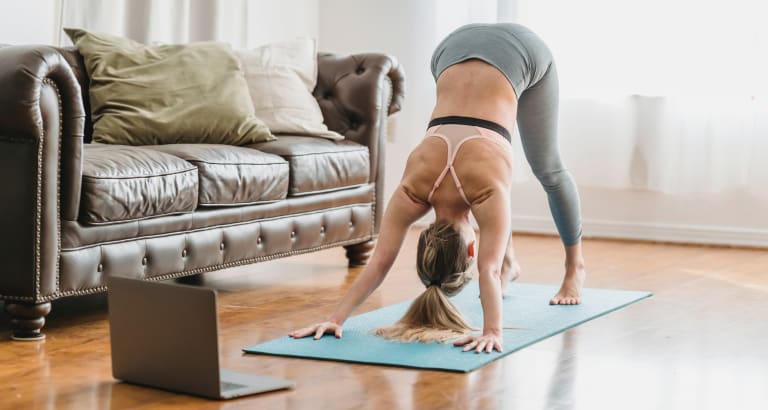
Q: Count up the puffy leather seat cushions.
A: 3